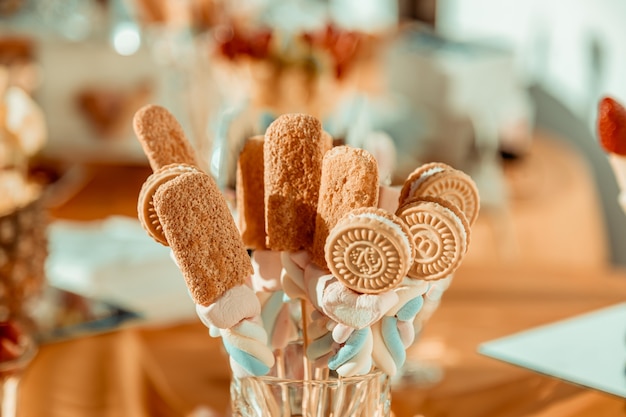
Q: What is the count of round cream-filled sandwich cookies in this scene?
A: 4